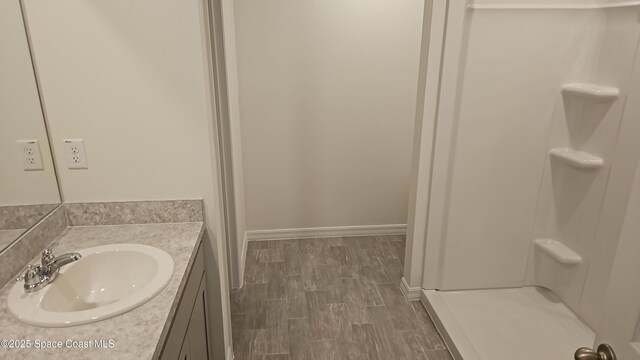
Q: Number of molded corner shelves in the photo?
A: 3